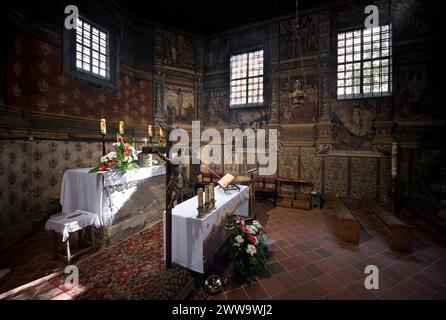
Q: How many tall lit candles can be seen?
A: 4